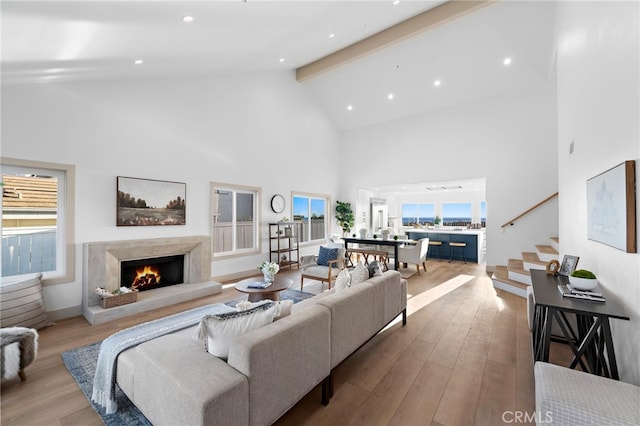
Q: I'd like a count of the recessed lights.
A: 9